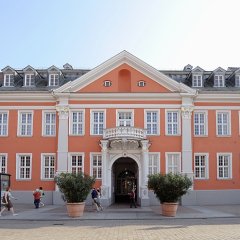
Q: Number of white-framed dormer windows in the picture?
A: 6